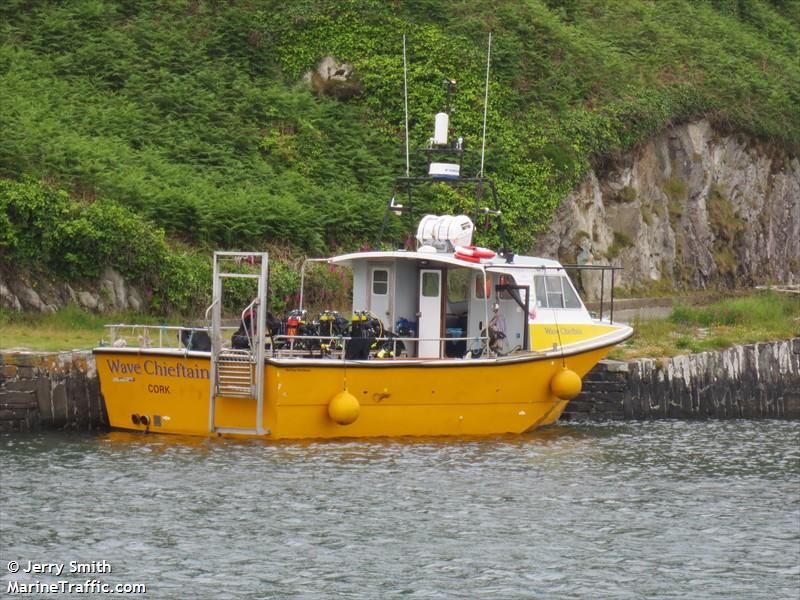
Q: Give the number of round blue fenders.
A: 0